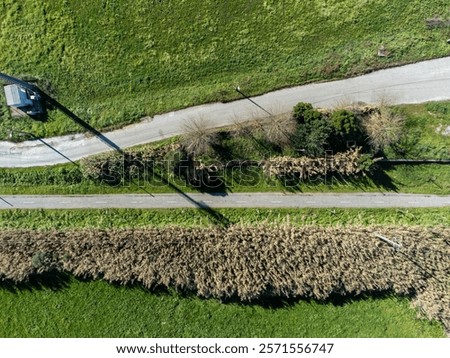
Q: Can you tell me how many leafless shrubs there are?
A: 3